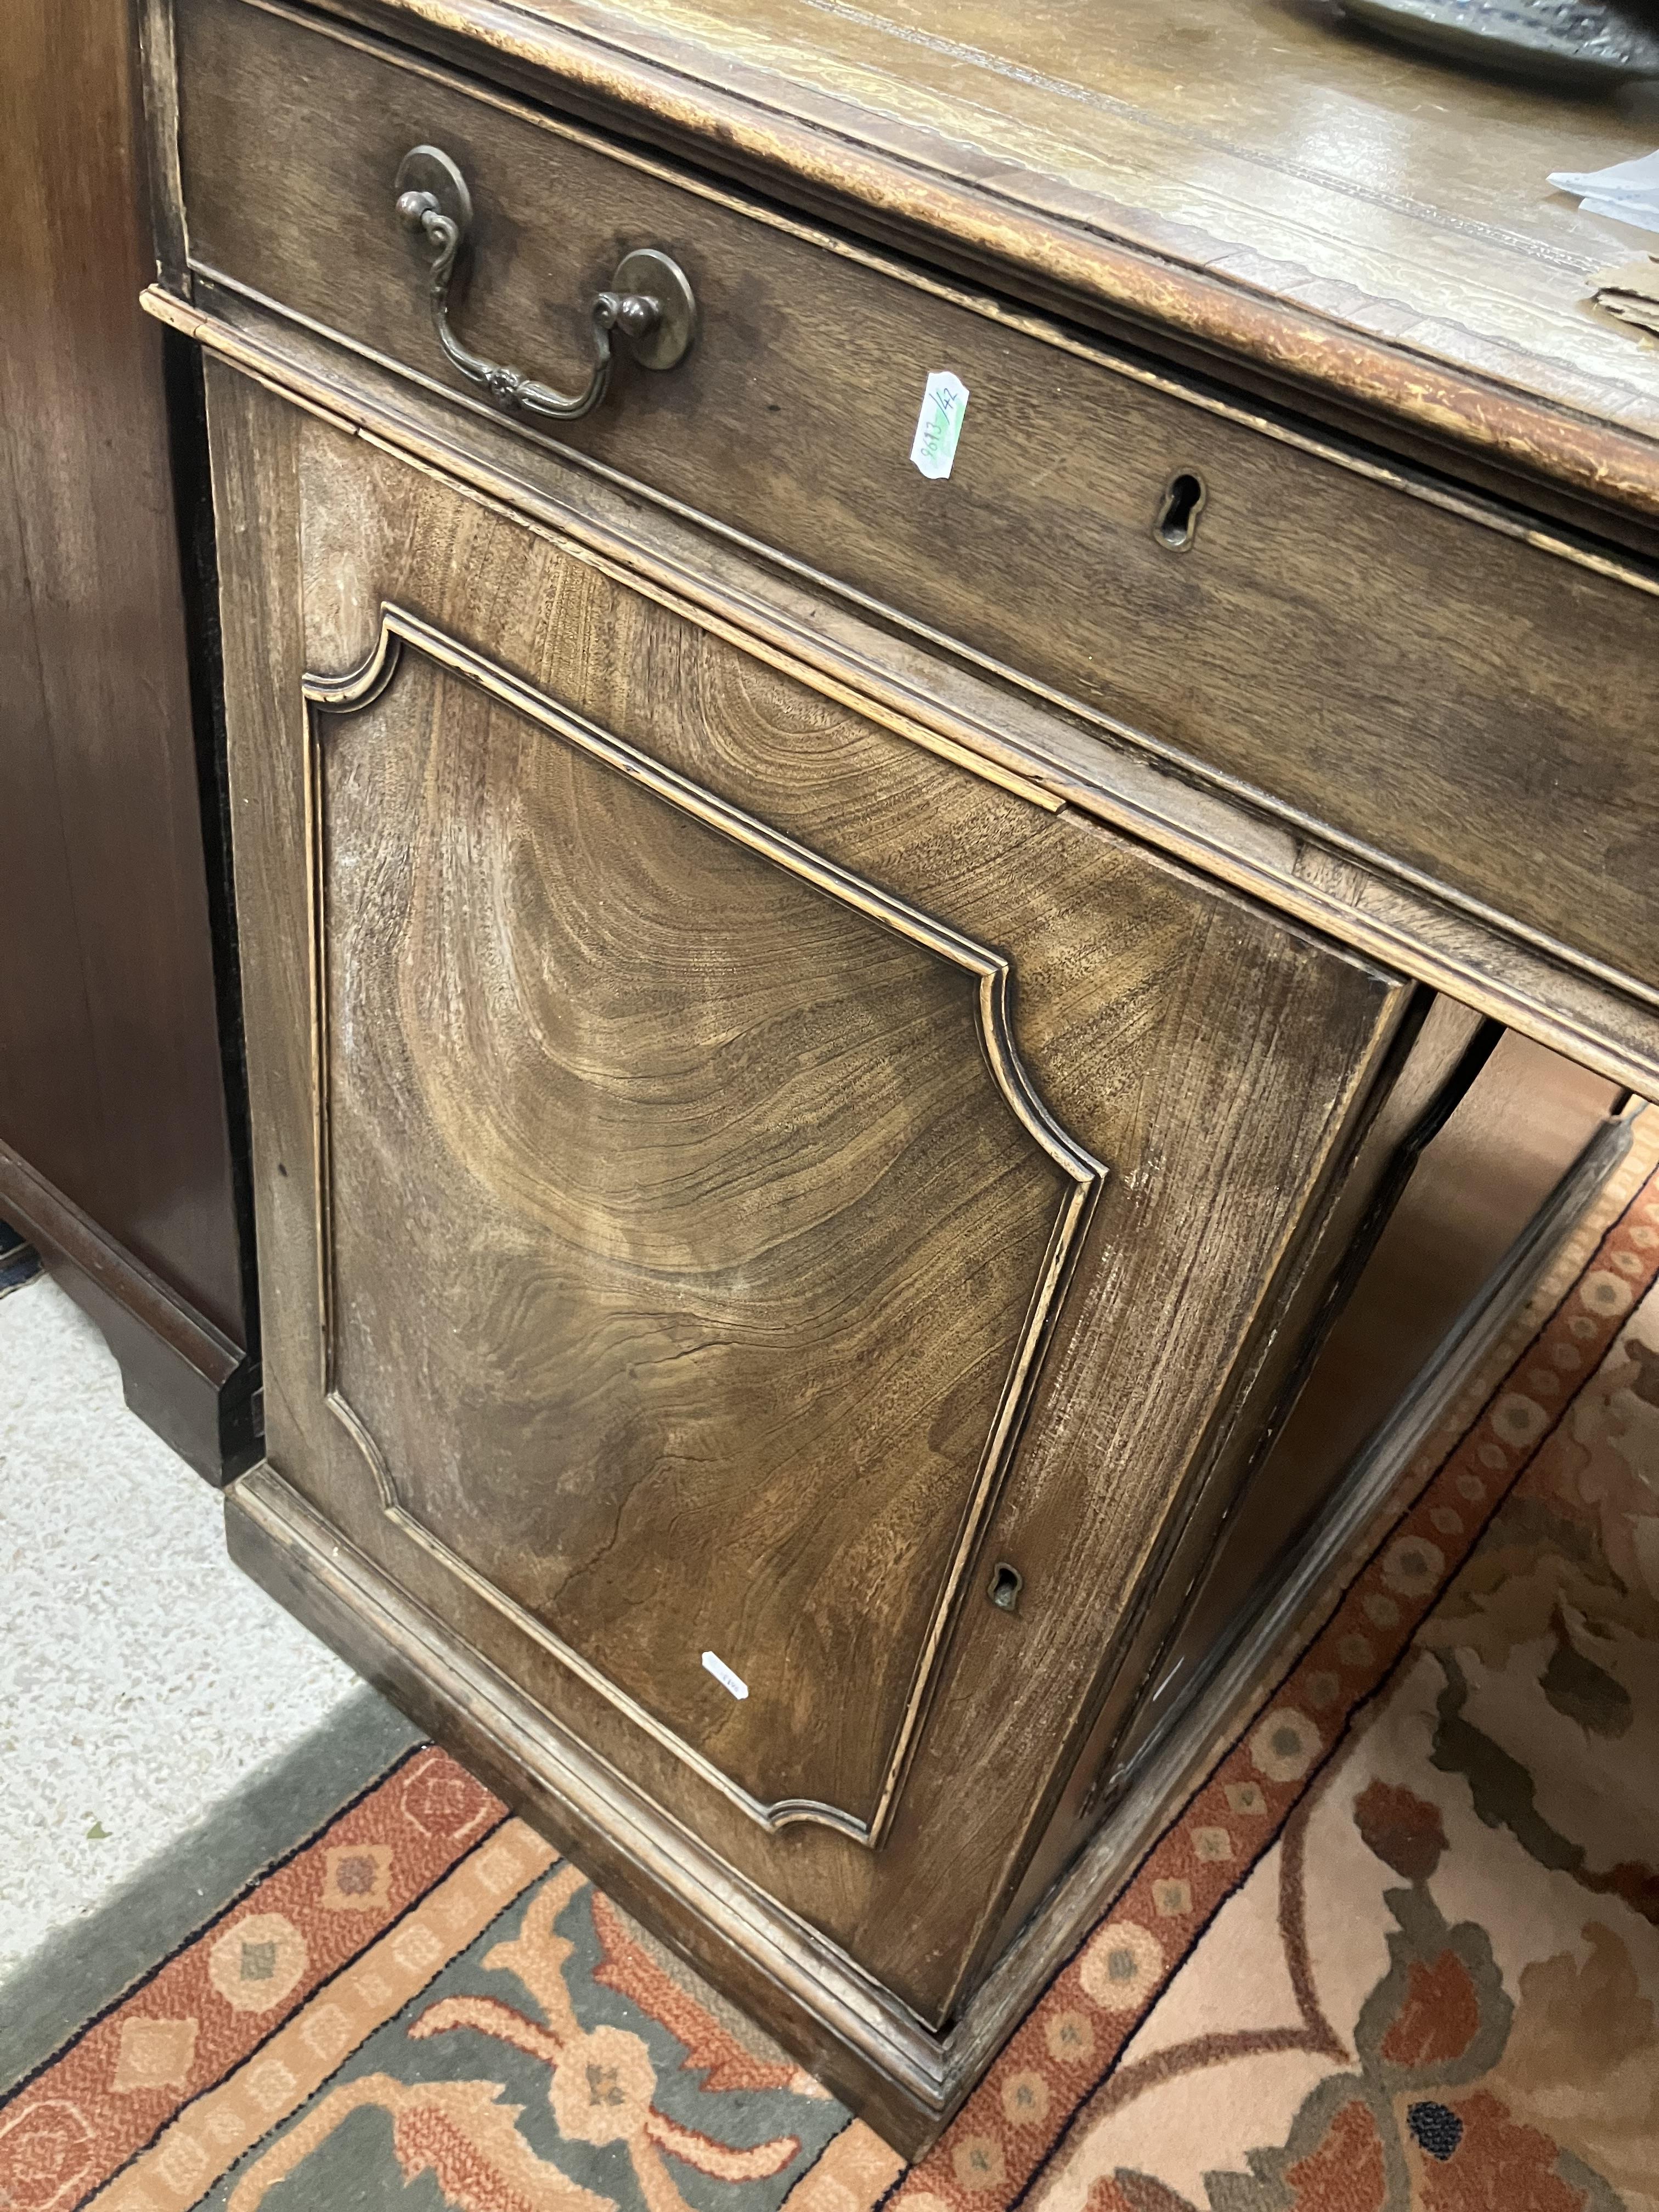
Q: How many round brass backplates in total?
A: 2